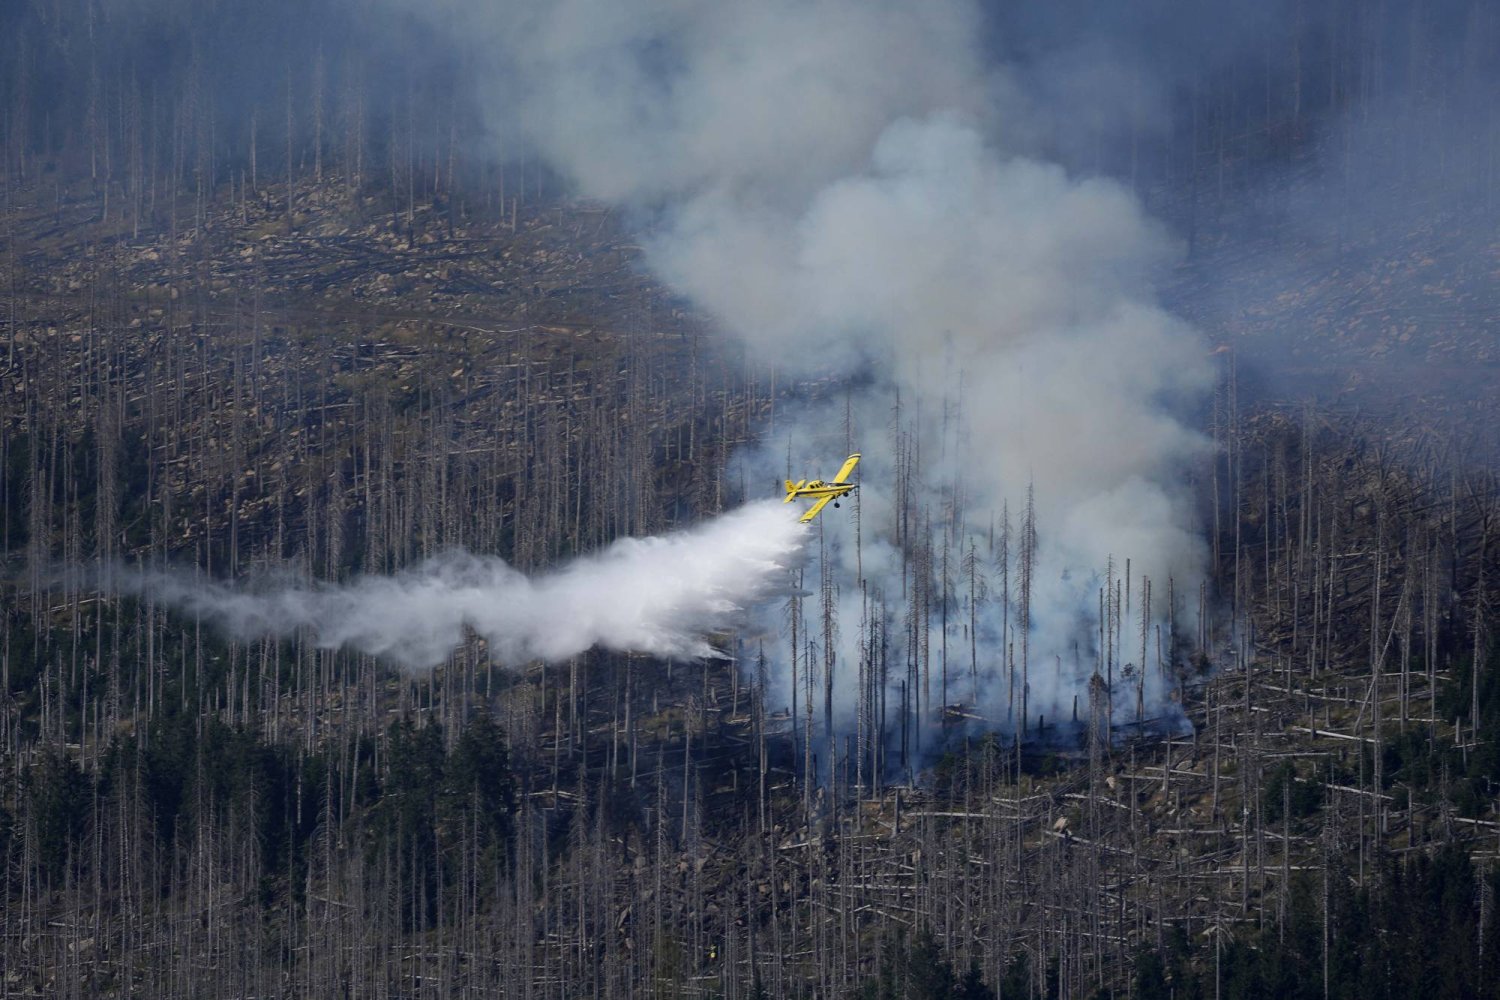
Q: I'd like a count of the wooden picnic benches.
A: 0